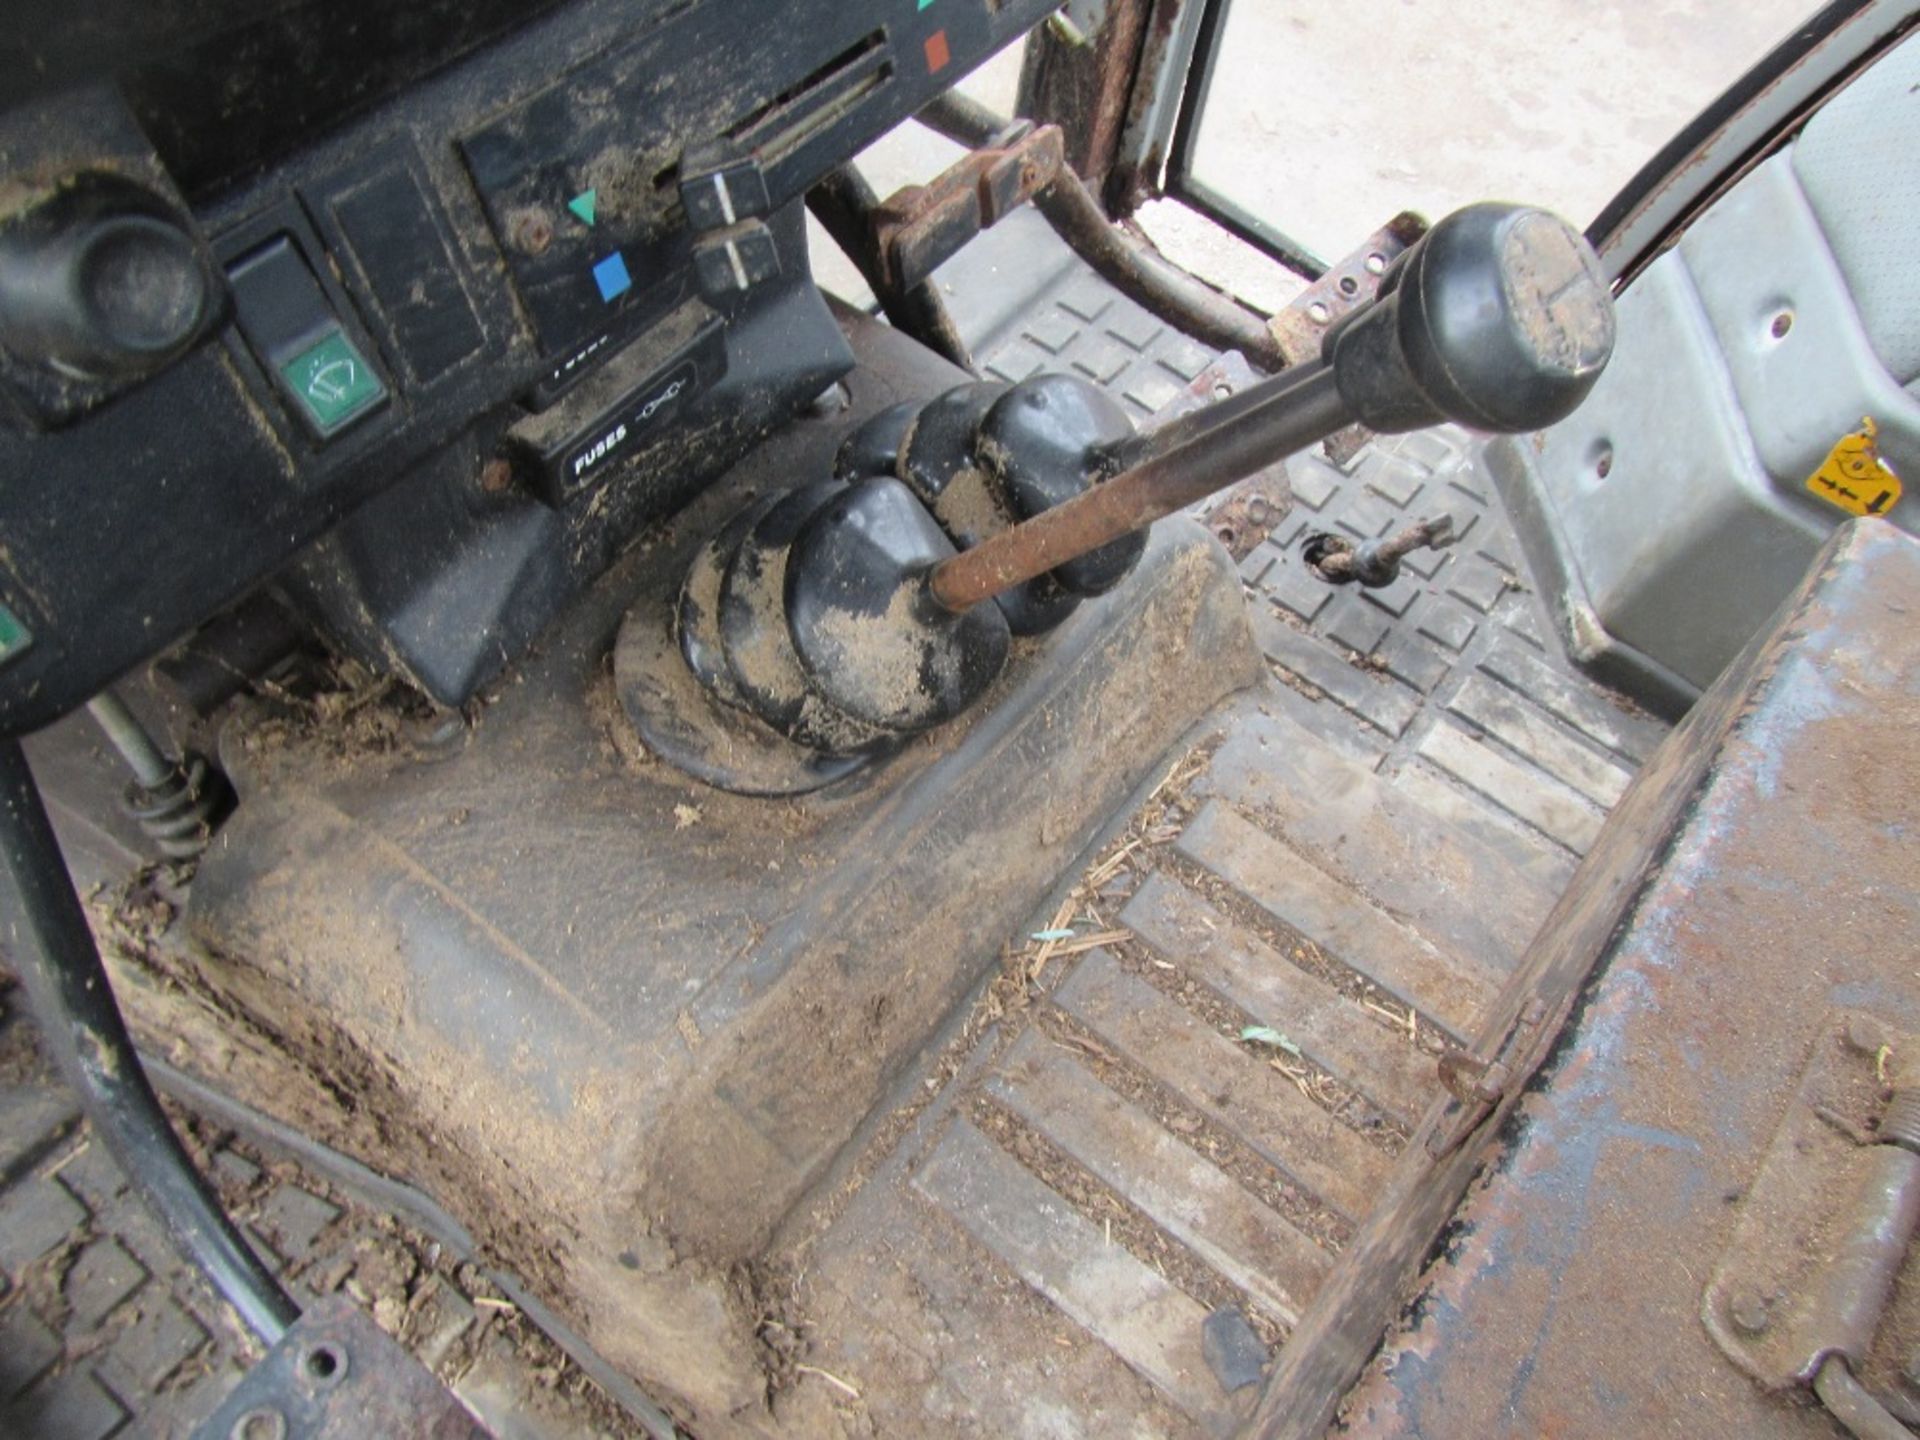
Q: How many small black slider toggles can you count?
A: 2